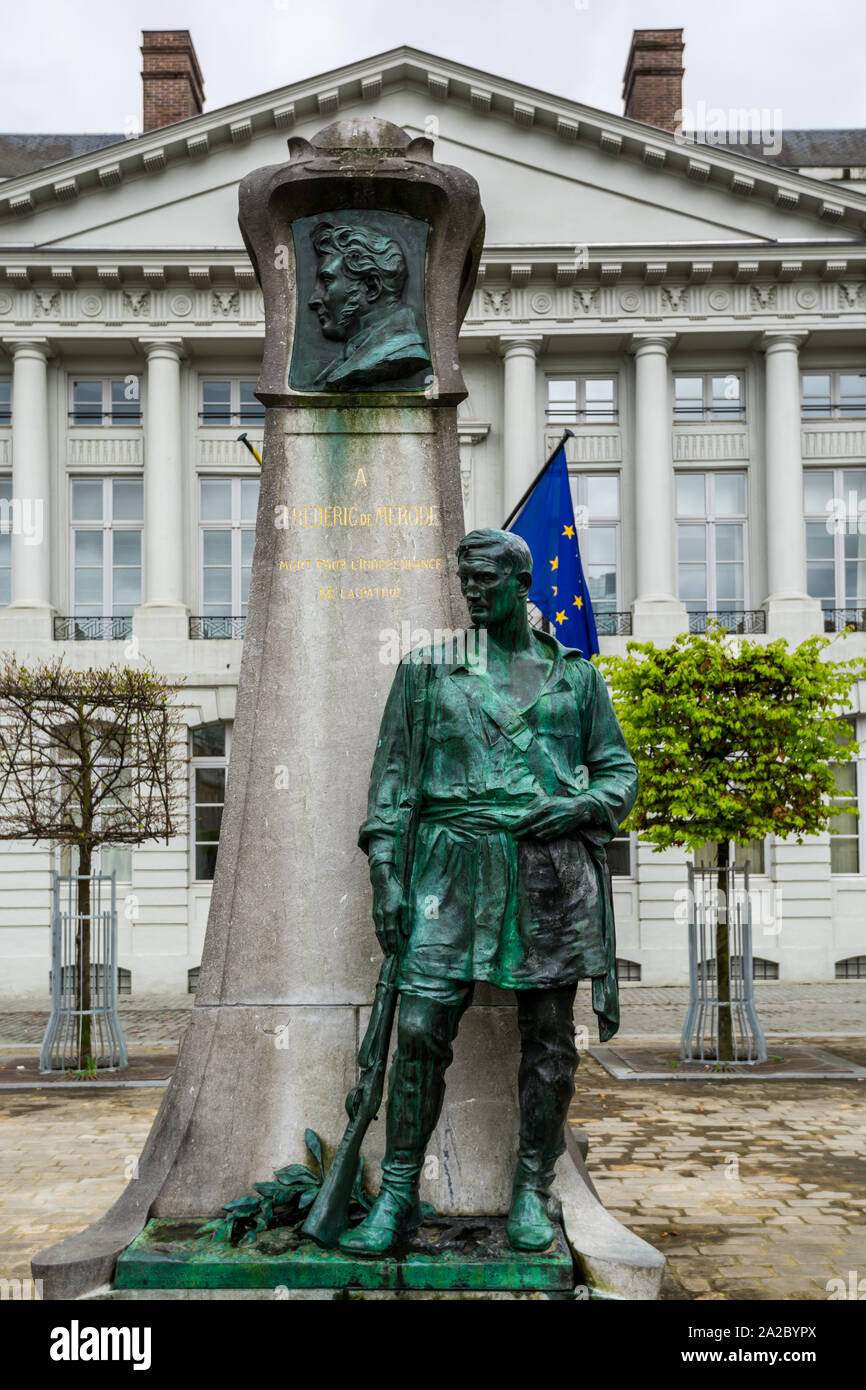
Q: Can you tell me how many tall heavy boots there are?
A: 2